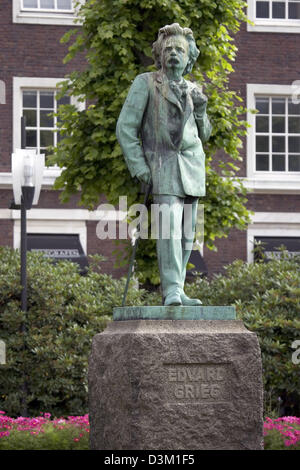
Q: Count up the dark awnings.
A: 3